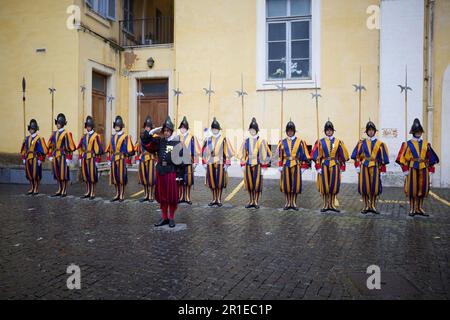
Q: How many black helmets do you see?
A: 13